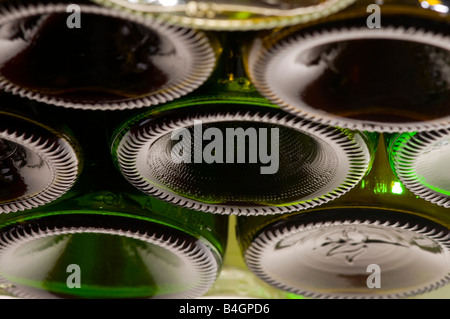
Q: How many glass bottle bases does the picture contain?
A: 8